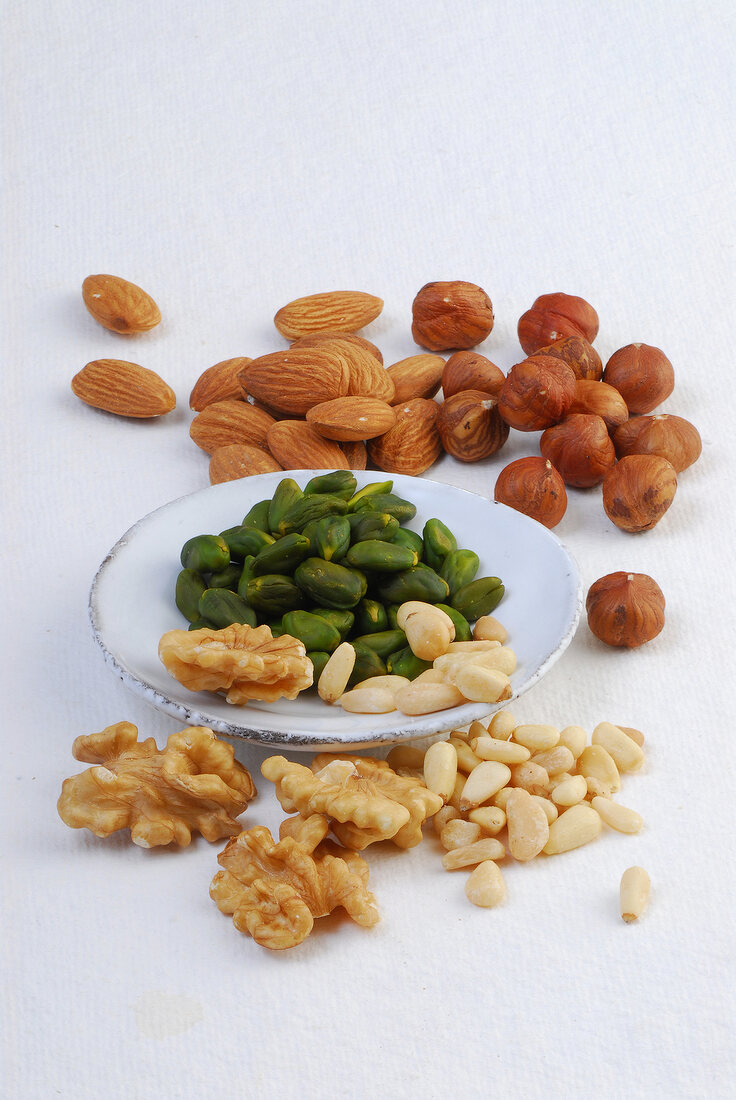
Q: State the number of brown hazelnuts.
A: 13